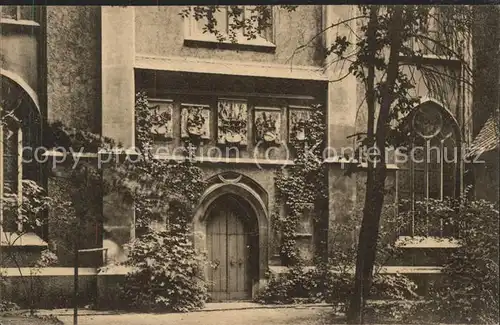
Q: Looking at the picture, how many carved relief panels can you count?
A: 5